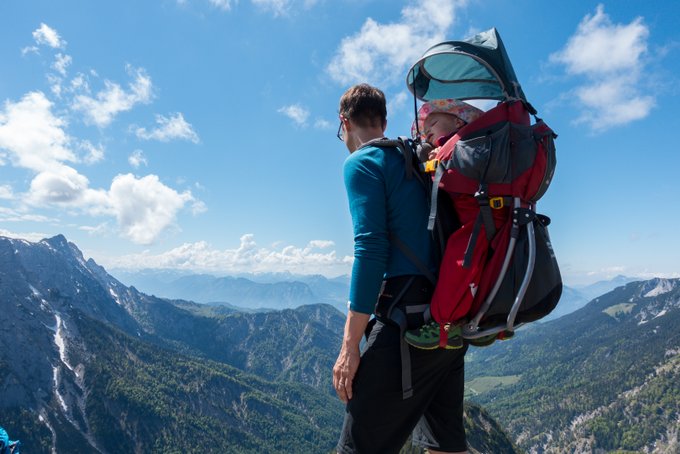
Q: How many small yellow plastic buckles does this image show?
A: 2